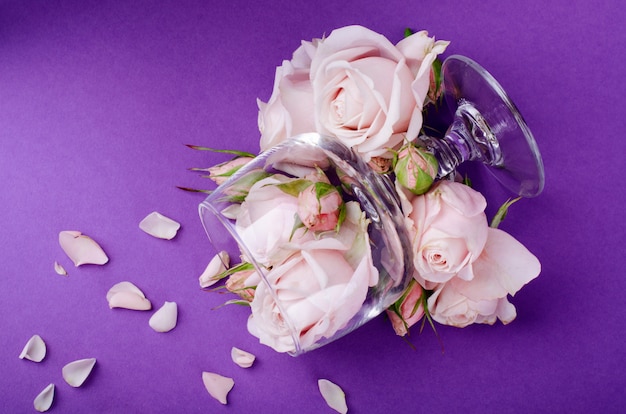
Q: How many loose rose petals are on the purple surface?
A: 12